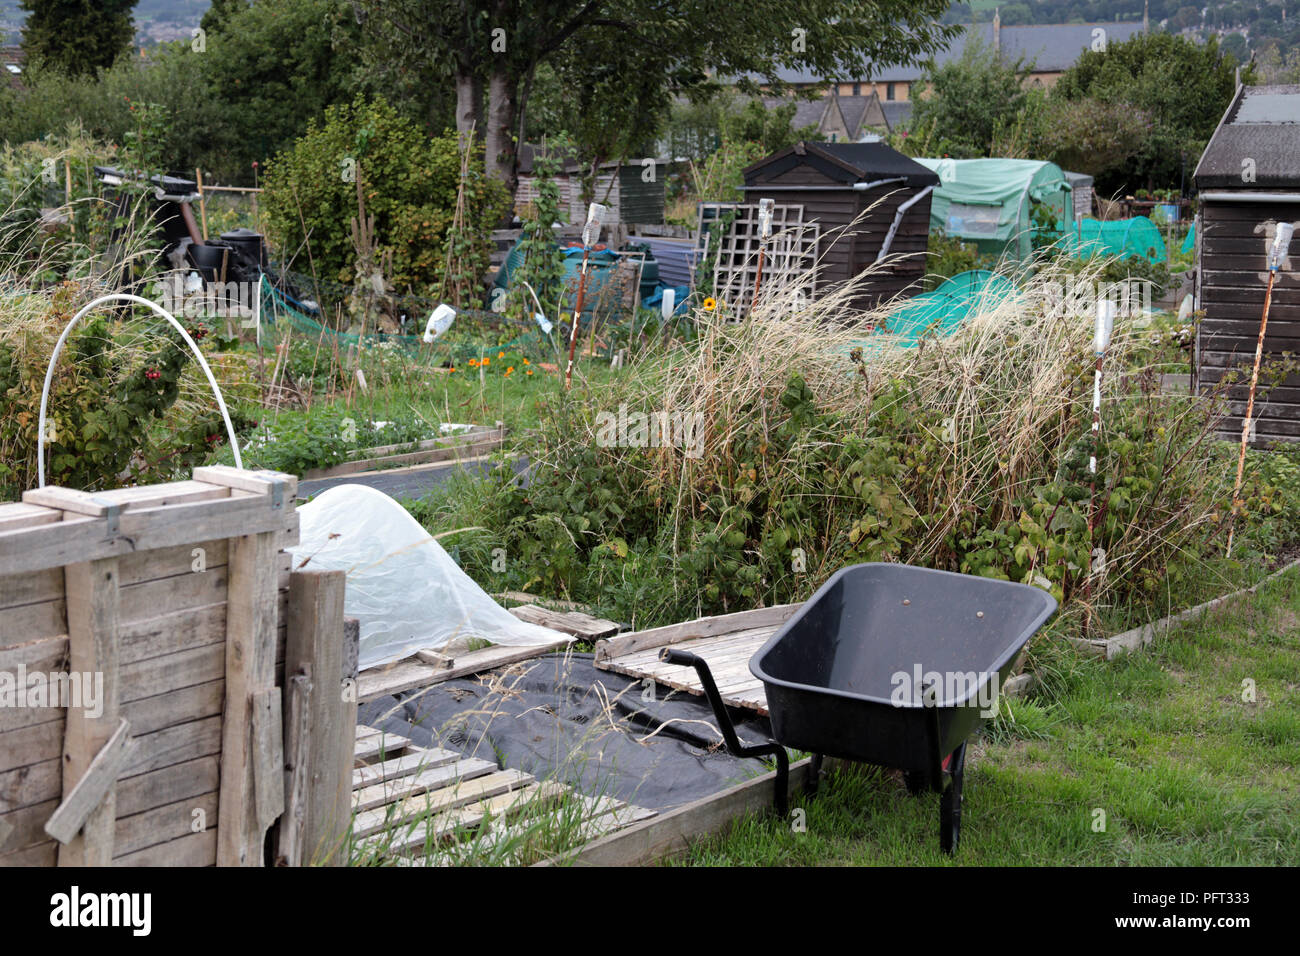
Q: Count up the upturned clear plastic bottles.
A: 4